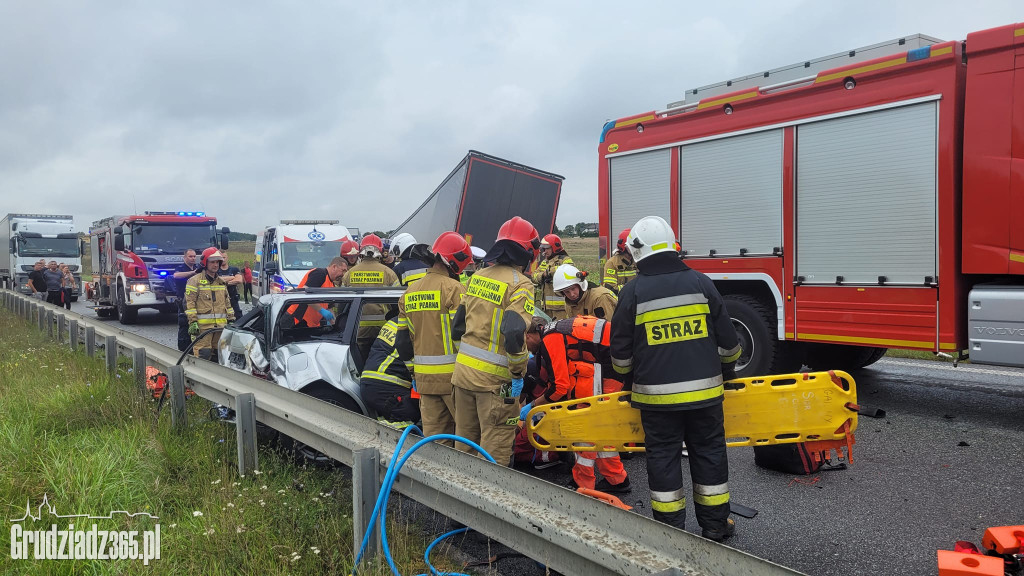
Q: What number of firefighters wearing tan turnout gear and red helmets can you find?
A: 7